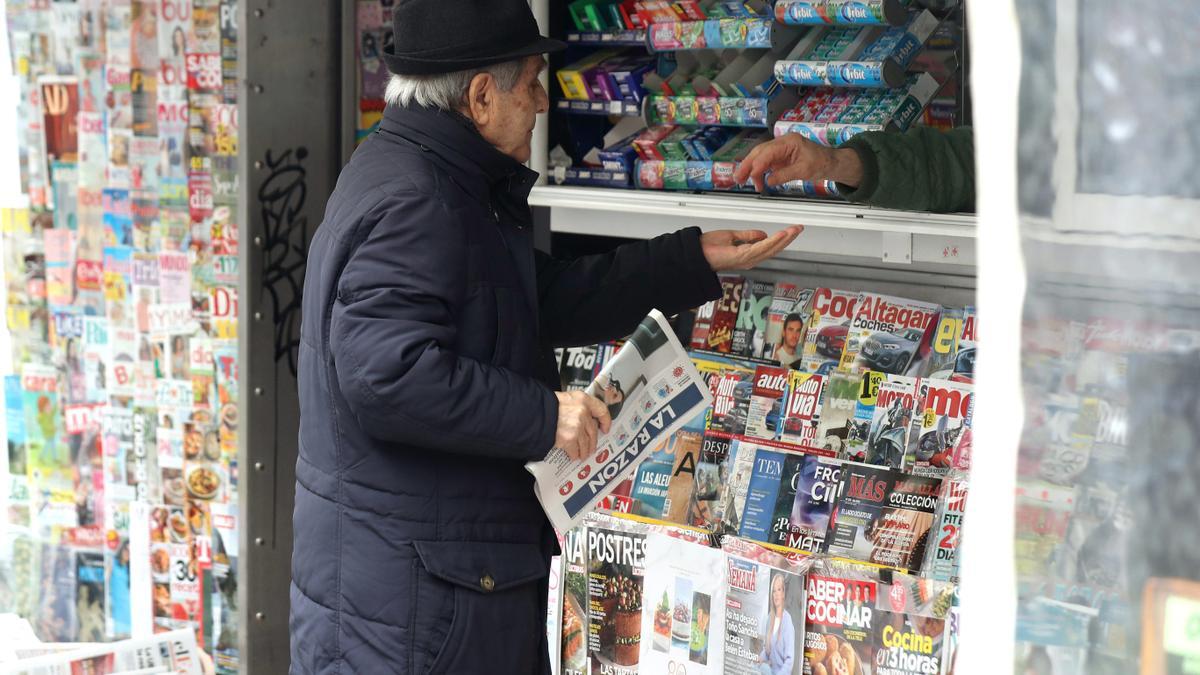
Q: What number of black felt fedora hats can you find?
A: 1